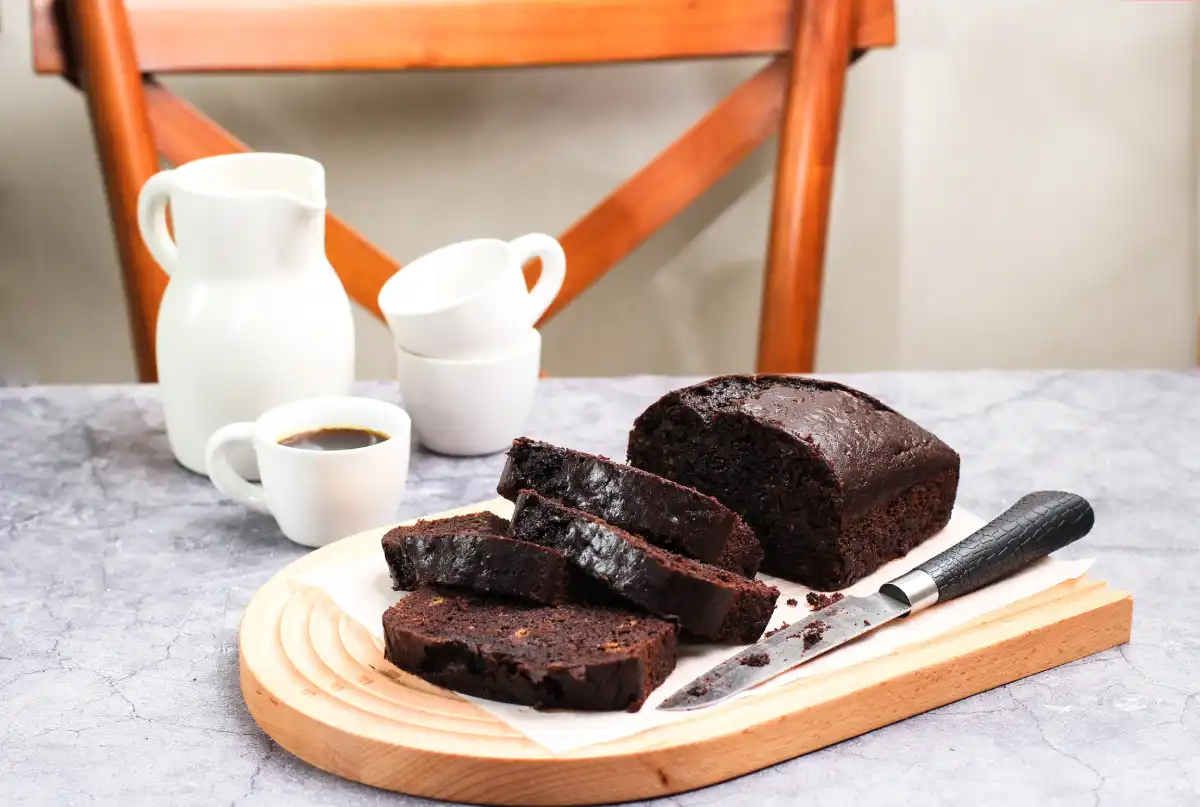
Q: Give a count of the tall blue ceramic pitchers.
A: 0